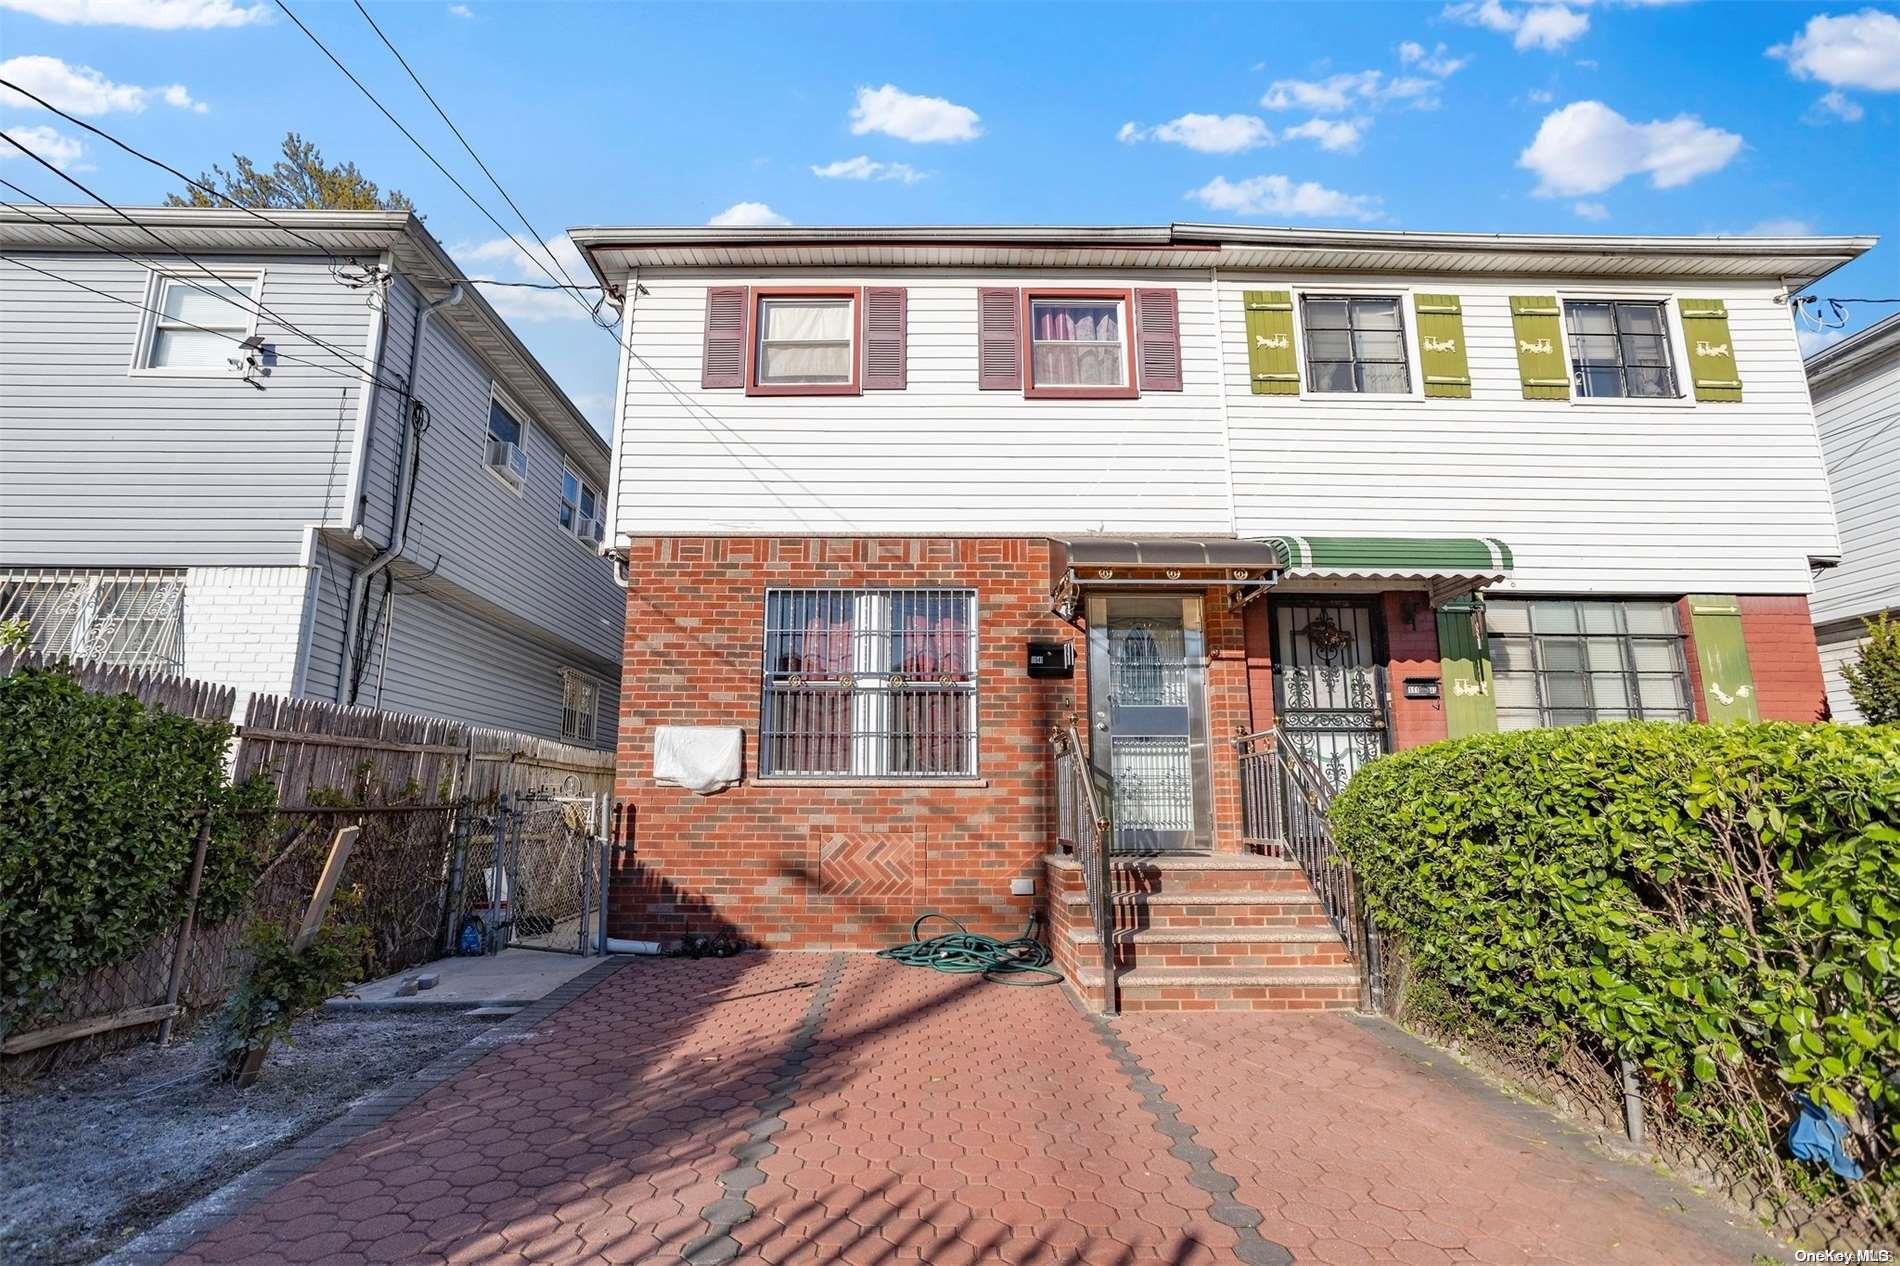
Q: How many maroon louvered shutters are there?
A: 4